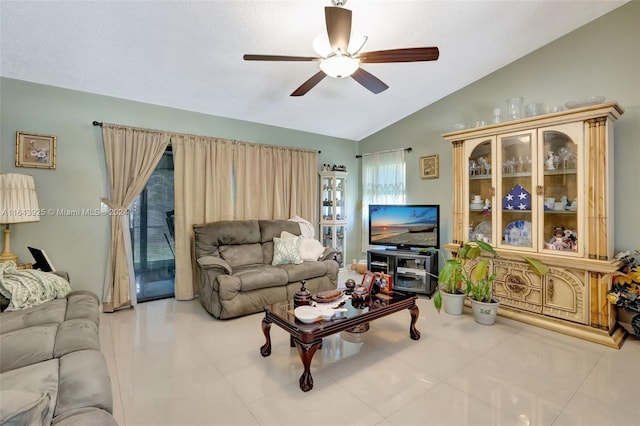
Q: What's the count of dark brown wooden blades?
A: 5